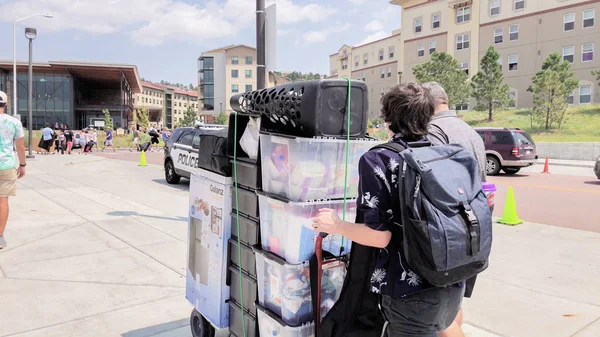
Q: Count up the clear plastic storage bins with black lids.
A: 4